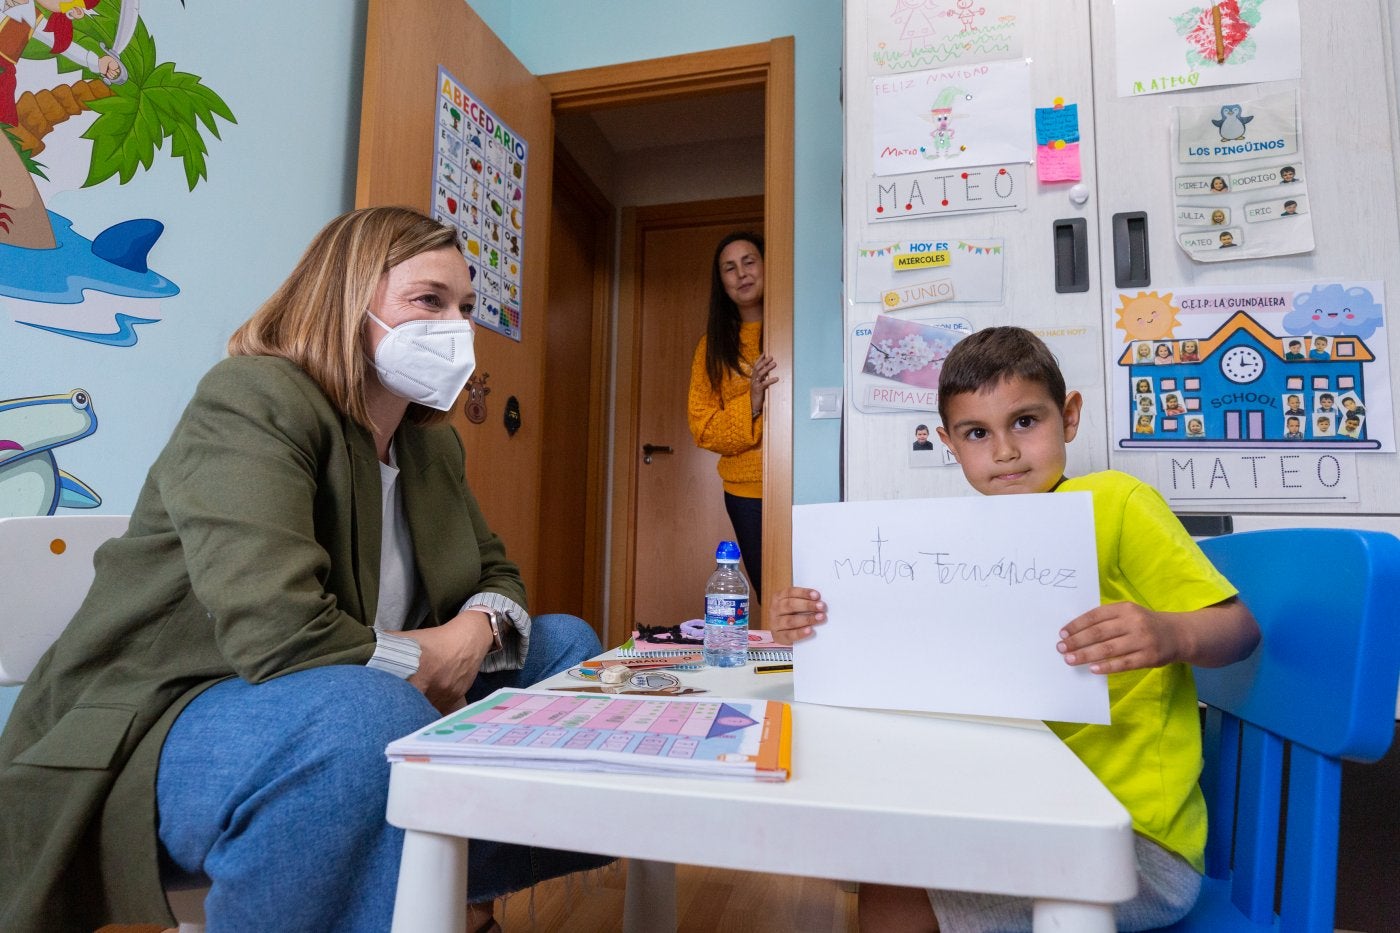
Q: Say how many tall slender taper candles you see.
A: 0